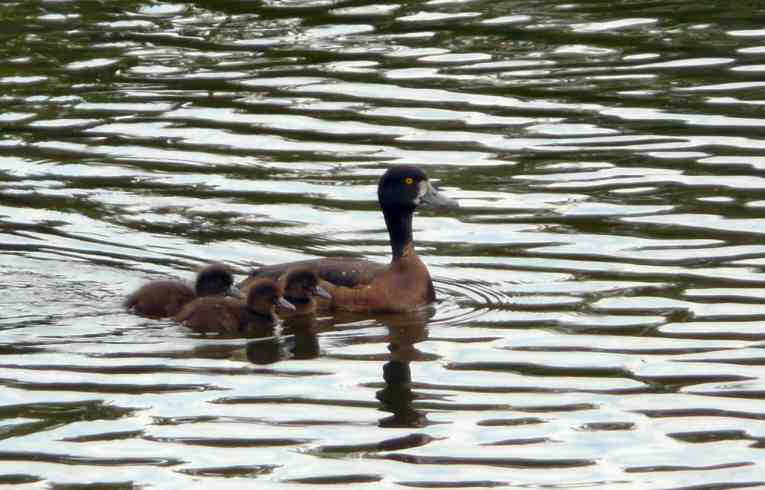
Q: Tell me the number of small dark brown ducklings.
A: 3